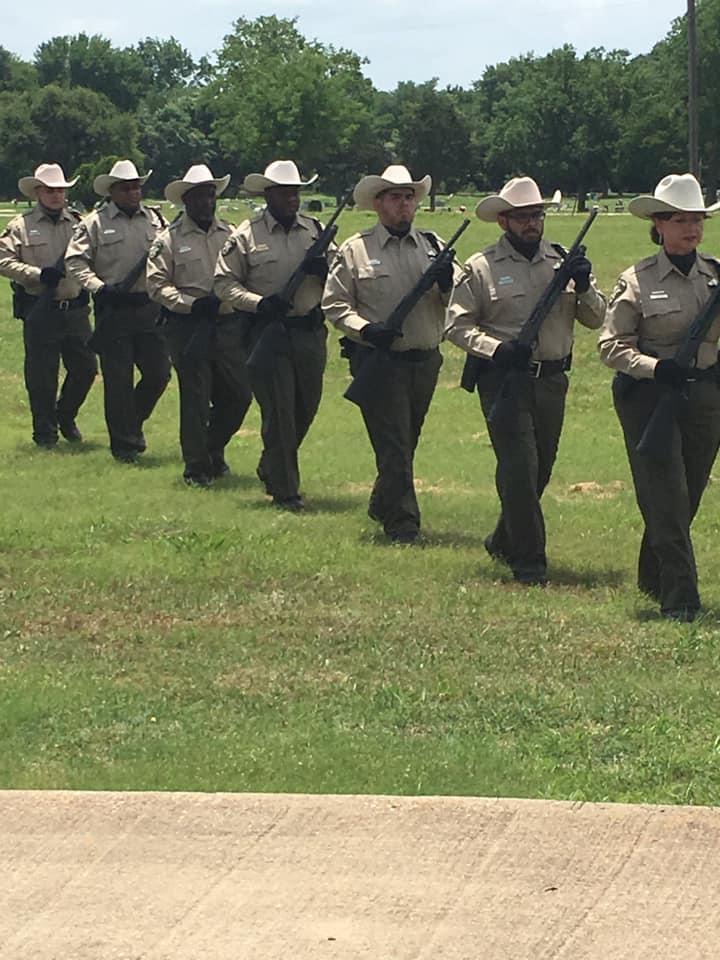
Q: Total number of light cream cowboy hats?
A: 7